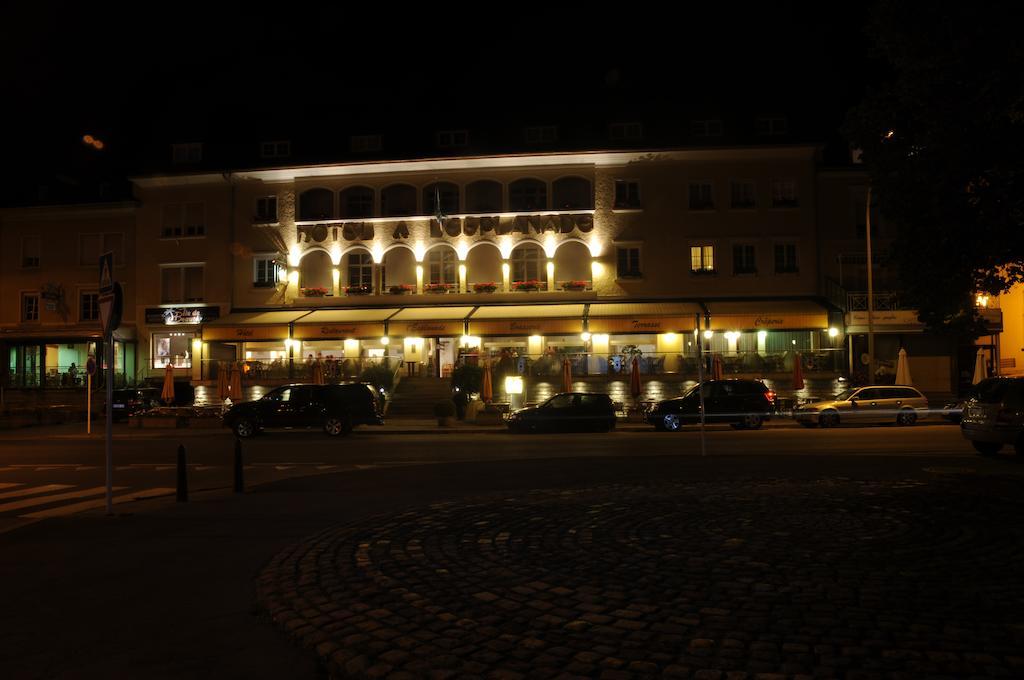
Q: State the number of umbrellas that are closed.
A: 11